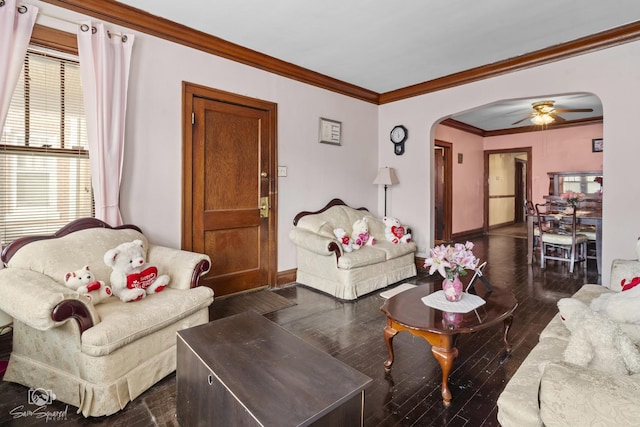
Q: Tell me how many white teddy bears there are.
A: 7